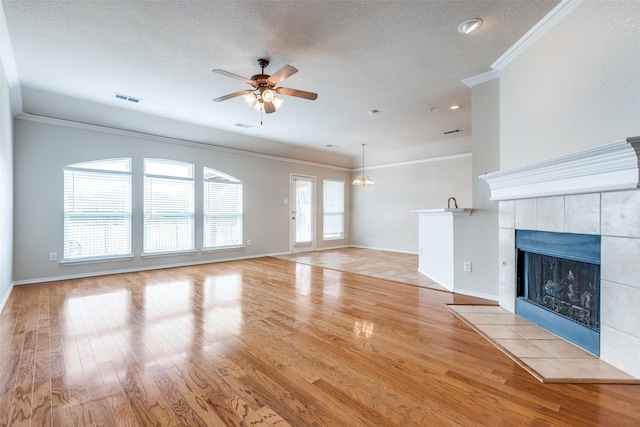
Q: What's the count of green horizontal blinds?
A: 0